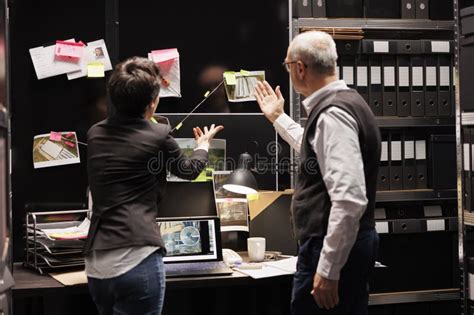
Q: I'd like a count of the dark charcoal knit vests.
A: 1